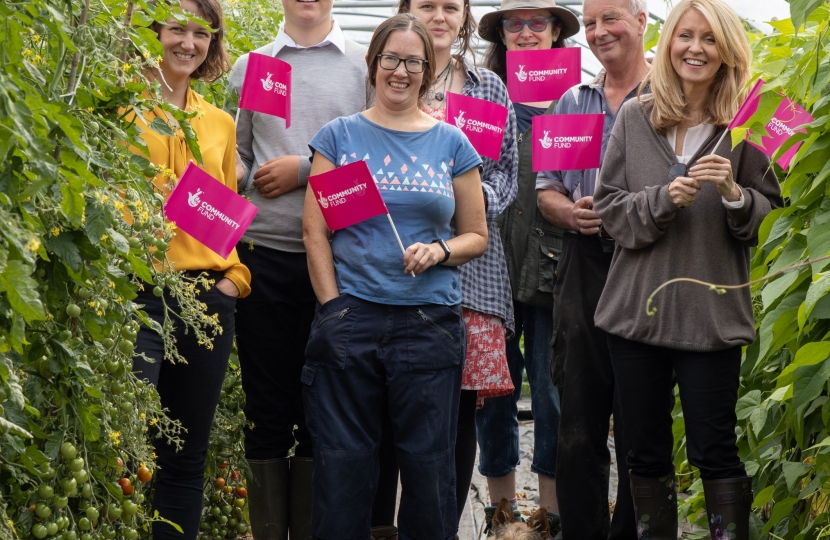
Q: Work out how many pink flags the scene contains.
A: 7